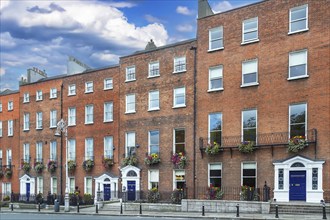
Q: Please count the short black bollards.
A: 10